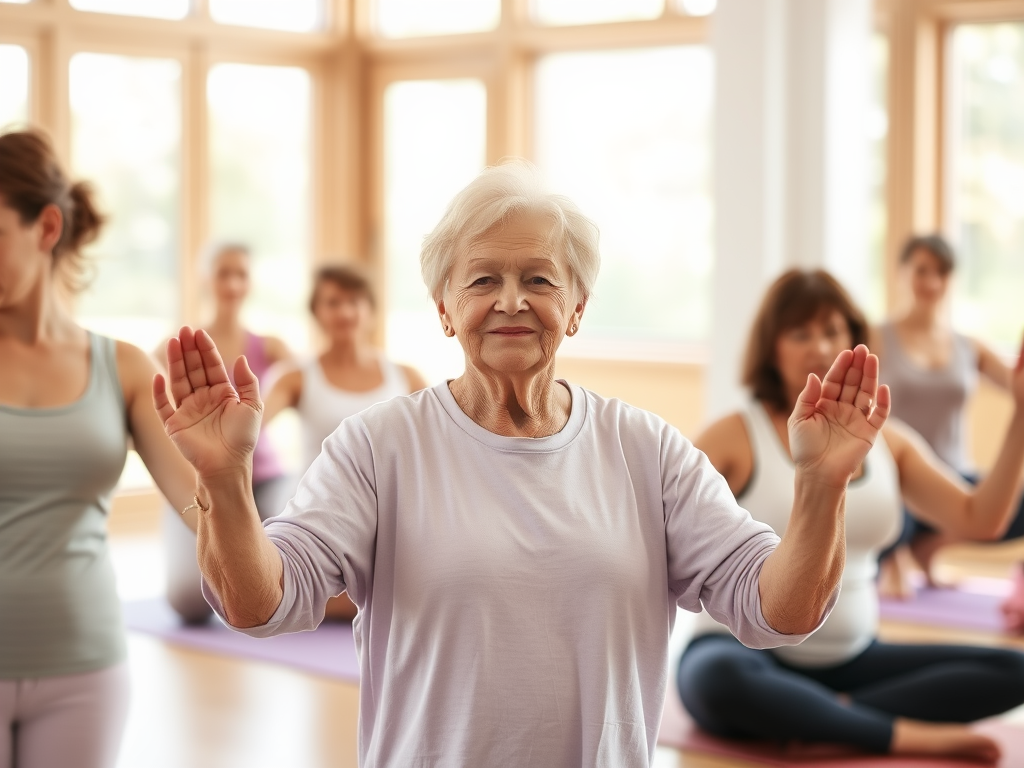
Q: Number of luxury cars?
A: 0